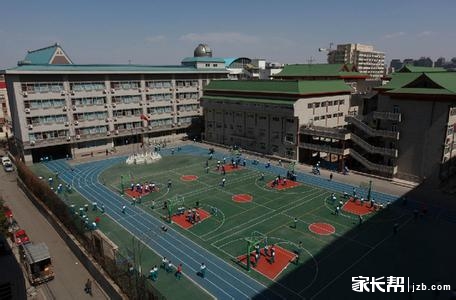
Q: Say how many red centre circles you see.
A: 3